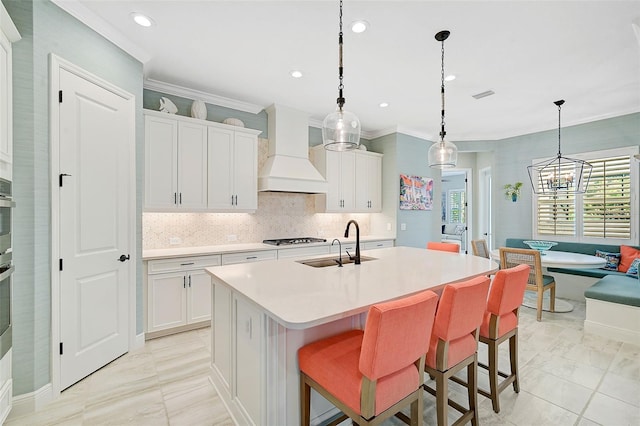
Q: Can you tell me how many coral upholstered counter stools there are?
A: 4